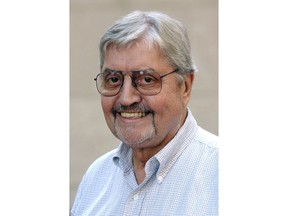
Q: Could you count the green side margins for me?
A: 0